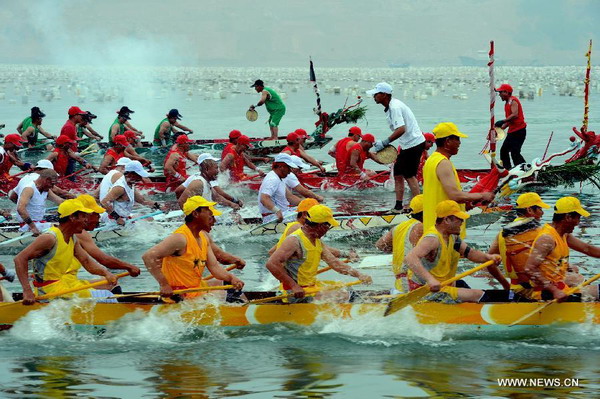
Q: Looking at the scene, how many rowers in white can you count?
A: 8